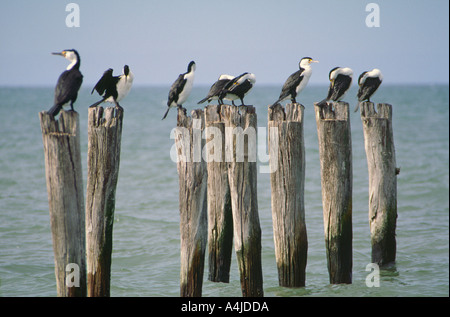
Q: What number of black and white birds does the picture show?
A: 8